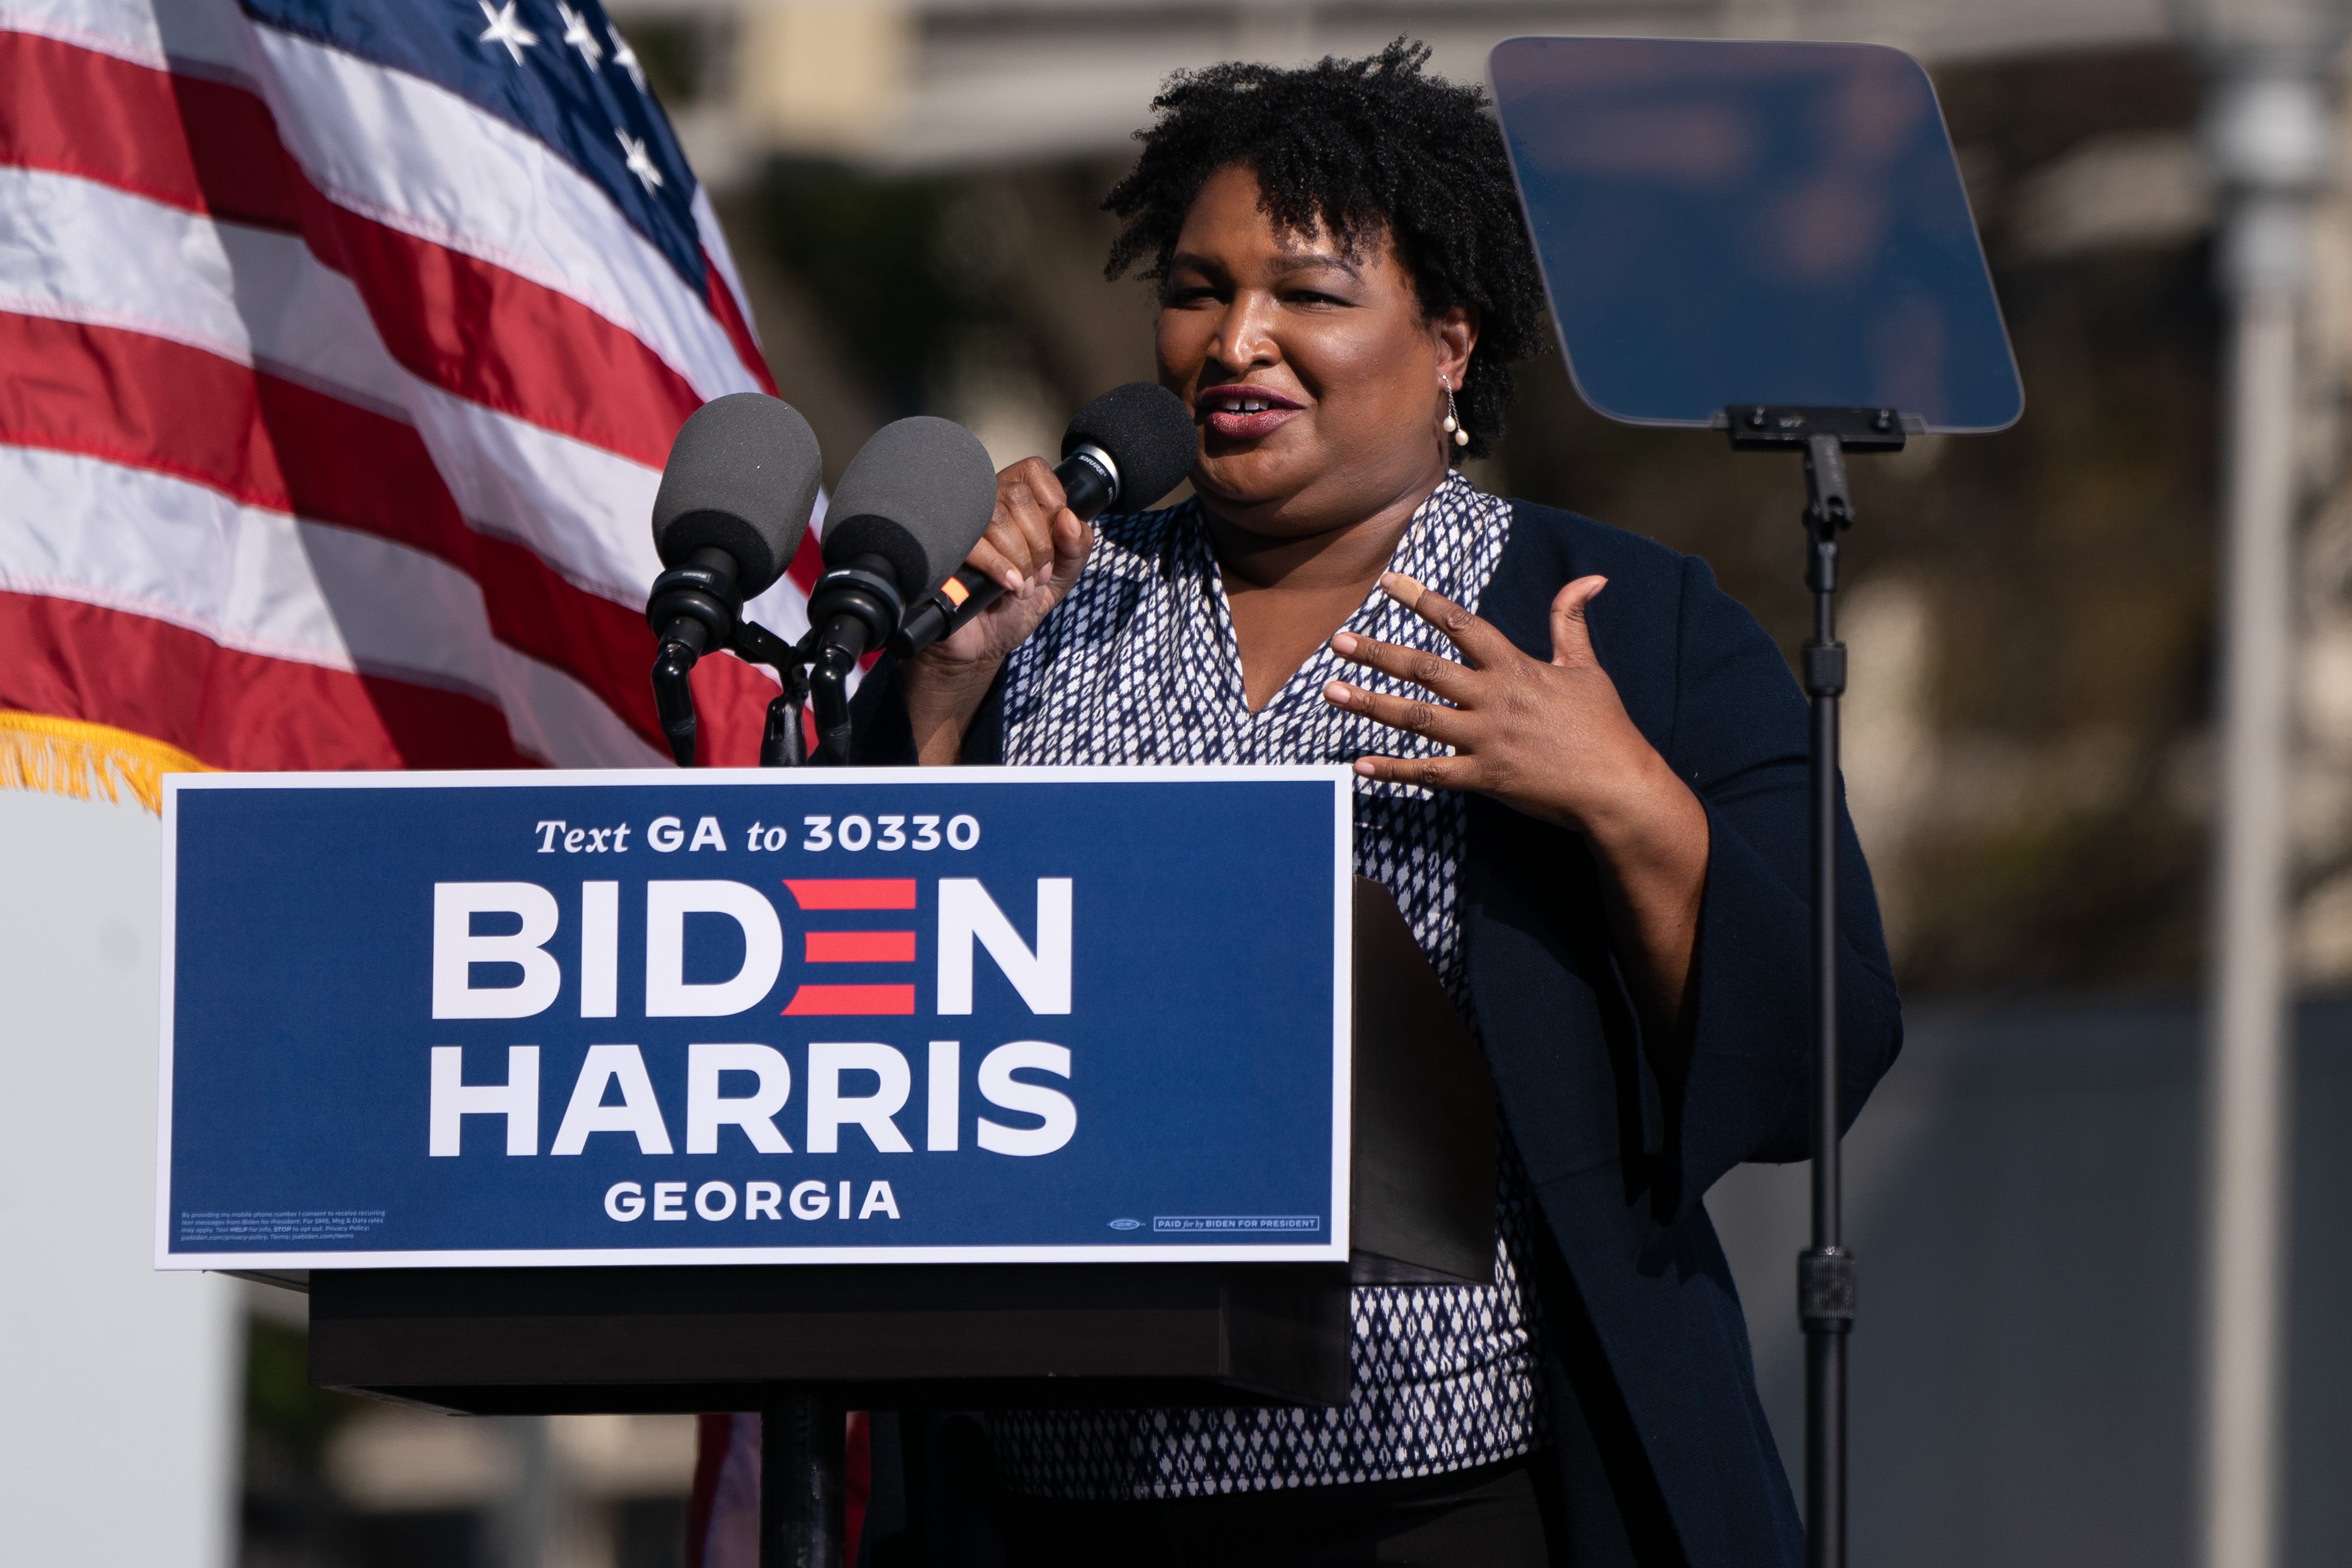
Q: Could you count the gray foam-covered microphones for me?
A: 2